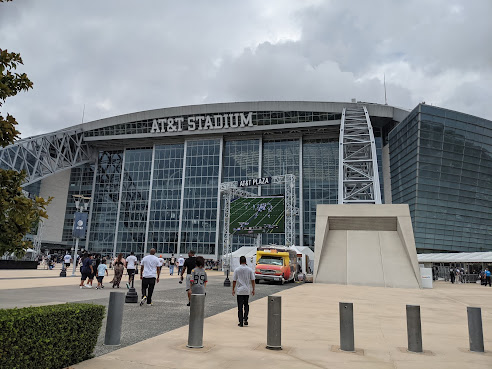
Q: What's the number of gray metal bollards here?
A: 6